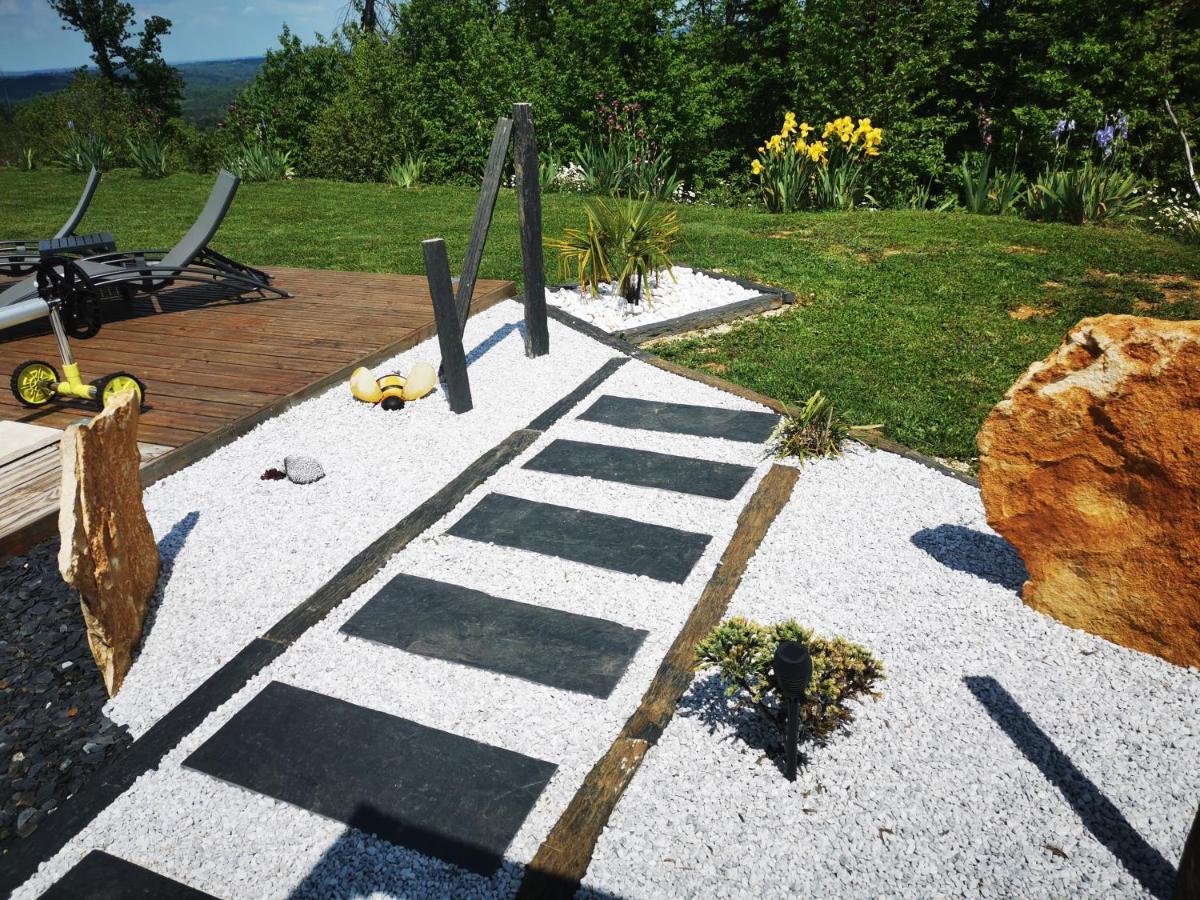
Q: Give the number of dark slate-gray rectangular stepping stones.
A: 6